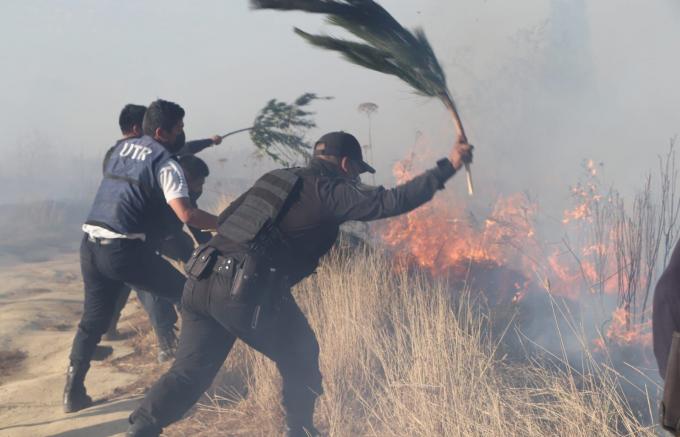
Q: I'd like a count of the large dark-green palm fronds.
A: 1